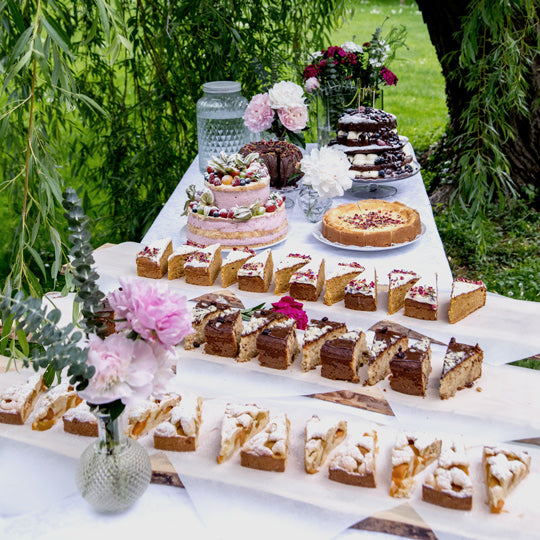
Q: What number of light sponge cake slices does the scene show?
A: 12